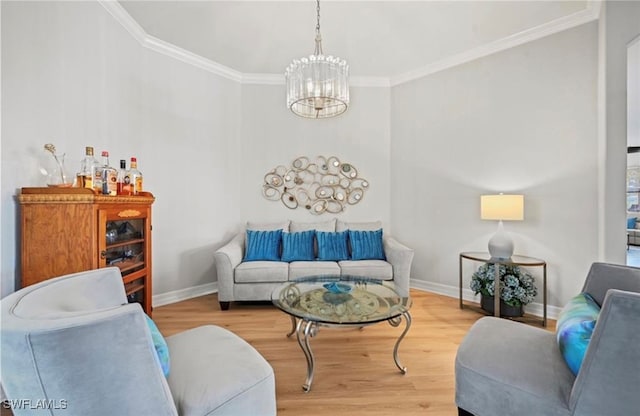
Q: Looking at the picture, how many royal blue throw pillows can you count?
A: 4